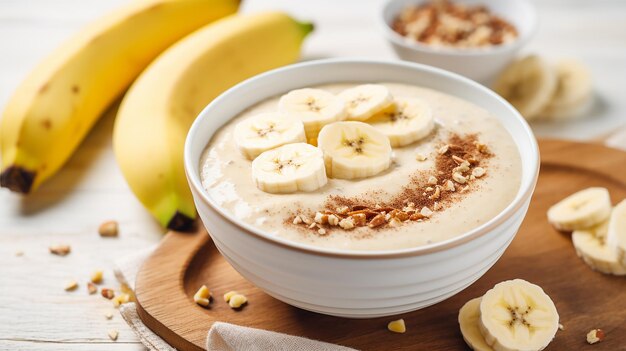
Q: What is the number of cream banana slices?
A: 13